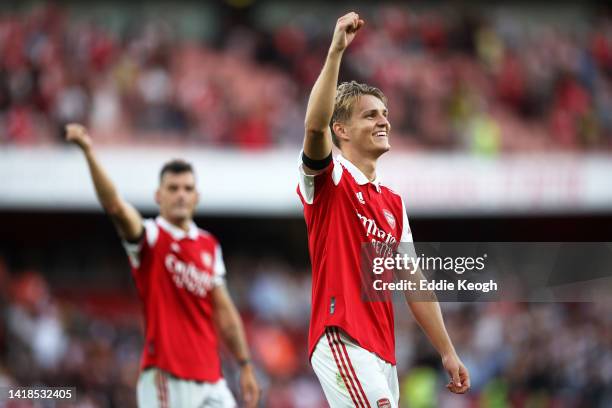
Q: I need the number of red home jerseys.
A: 2